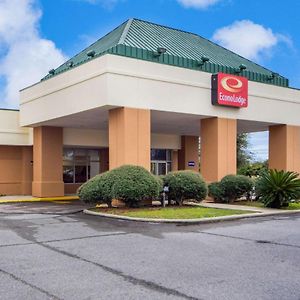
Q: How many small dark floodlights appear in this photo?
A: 7